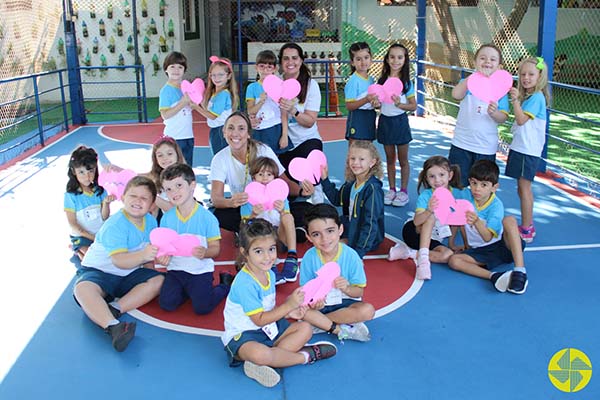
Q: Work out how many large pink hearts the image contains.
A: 10